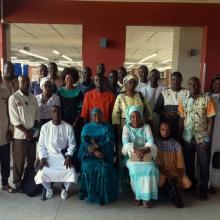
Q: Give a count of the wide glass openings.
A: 2